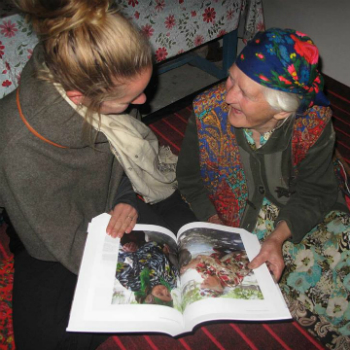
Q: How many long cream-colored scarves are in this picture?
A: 1